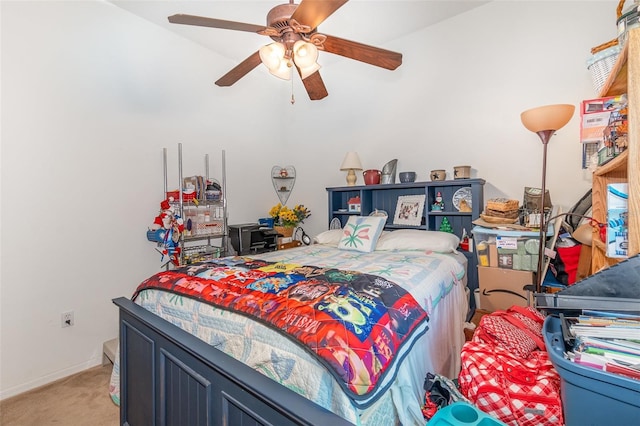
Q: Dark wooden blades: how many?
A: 5